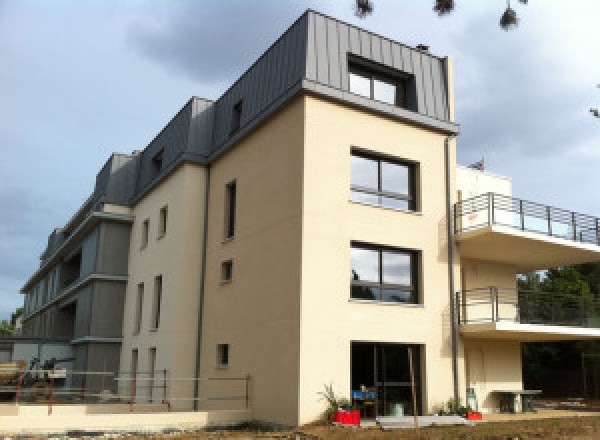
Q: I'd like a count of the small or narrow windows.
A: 11